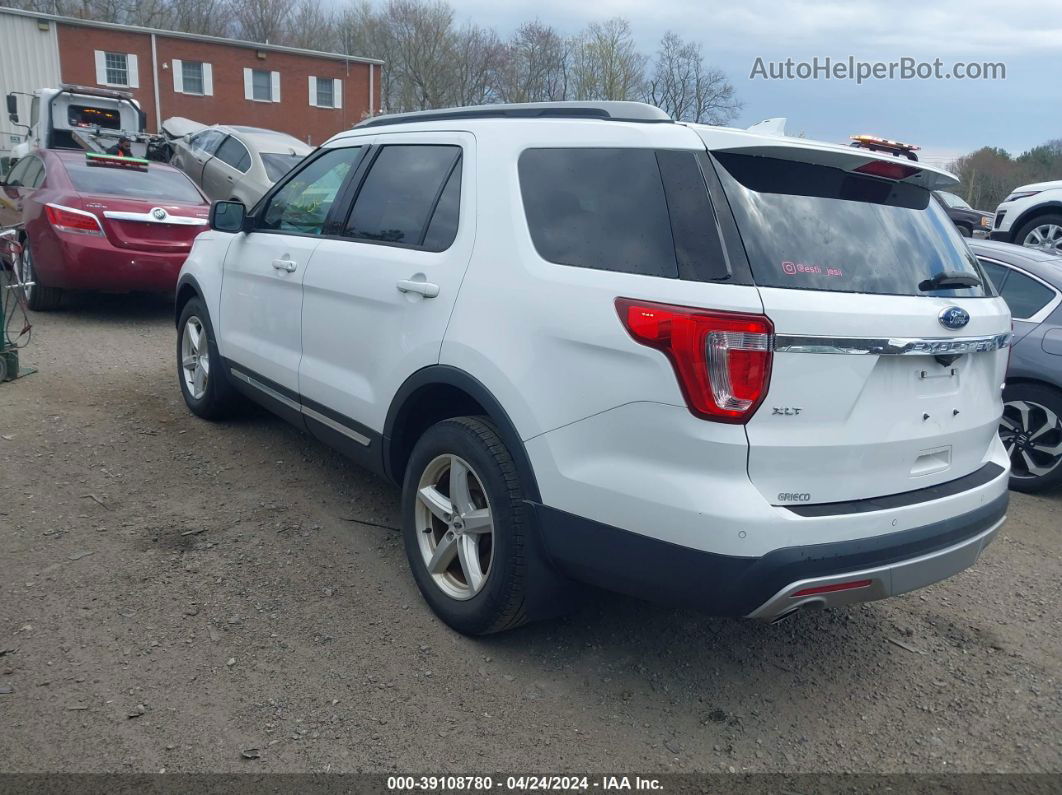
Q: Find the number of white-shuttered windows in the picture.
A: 4